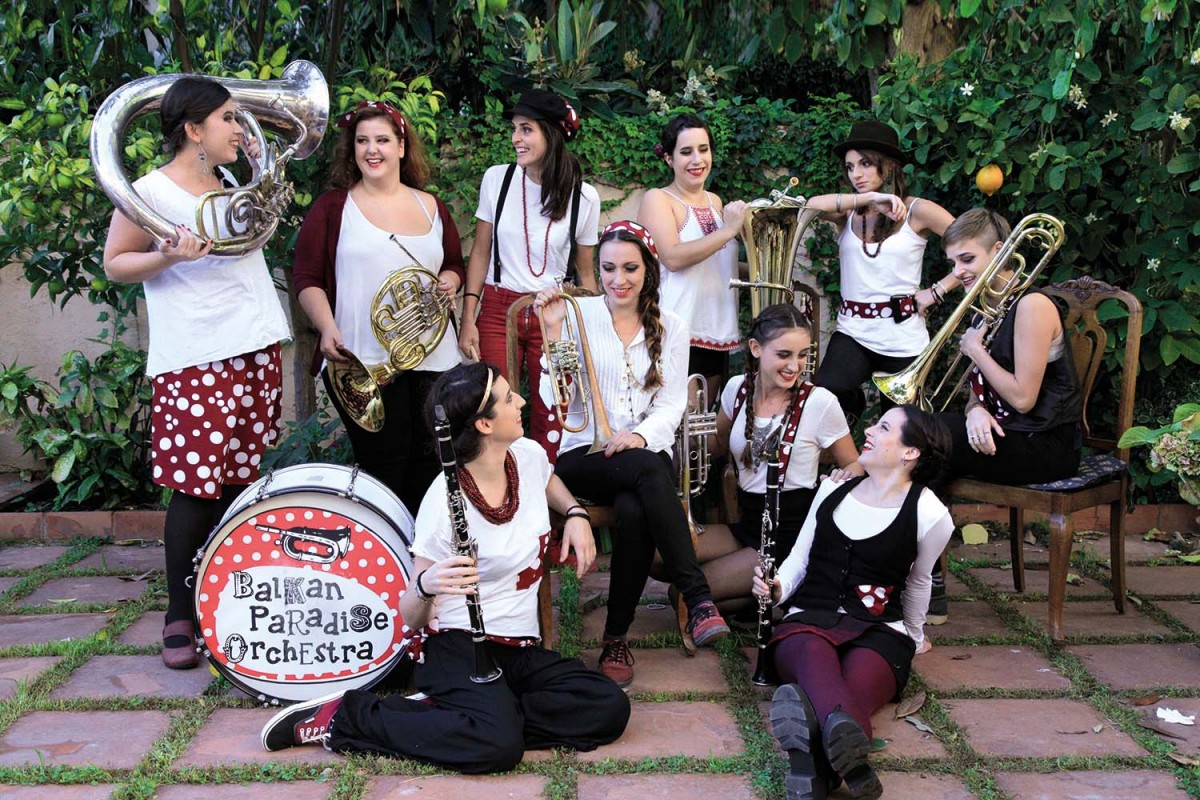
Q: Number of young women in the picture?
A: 10